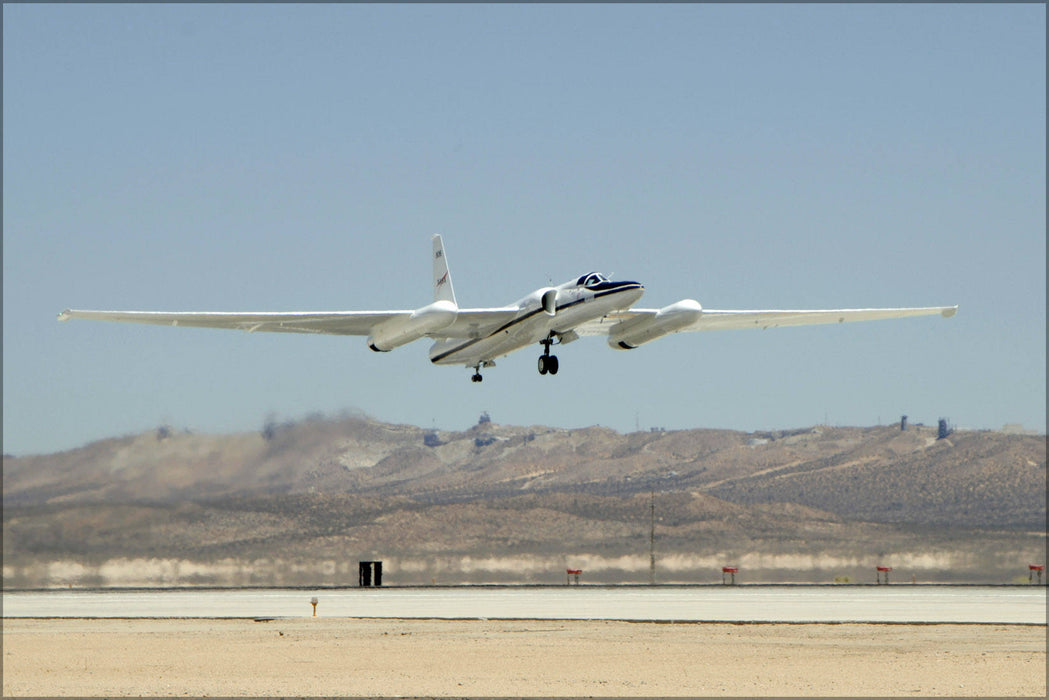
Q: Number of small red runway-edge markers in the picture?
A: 4